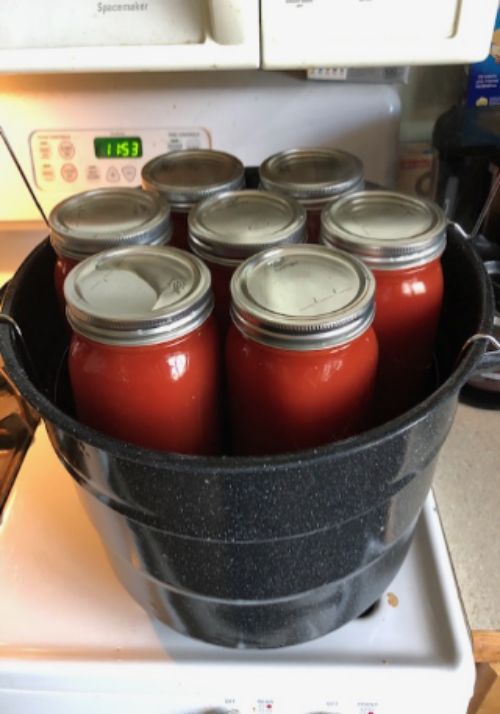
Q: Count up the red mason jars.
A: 7